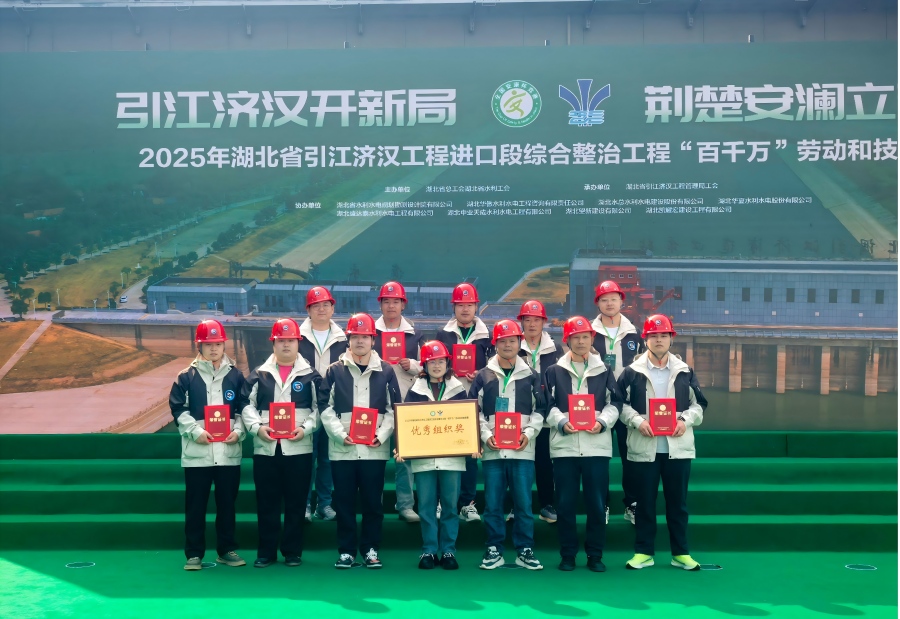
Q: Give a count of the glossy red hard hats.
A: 12